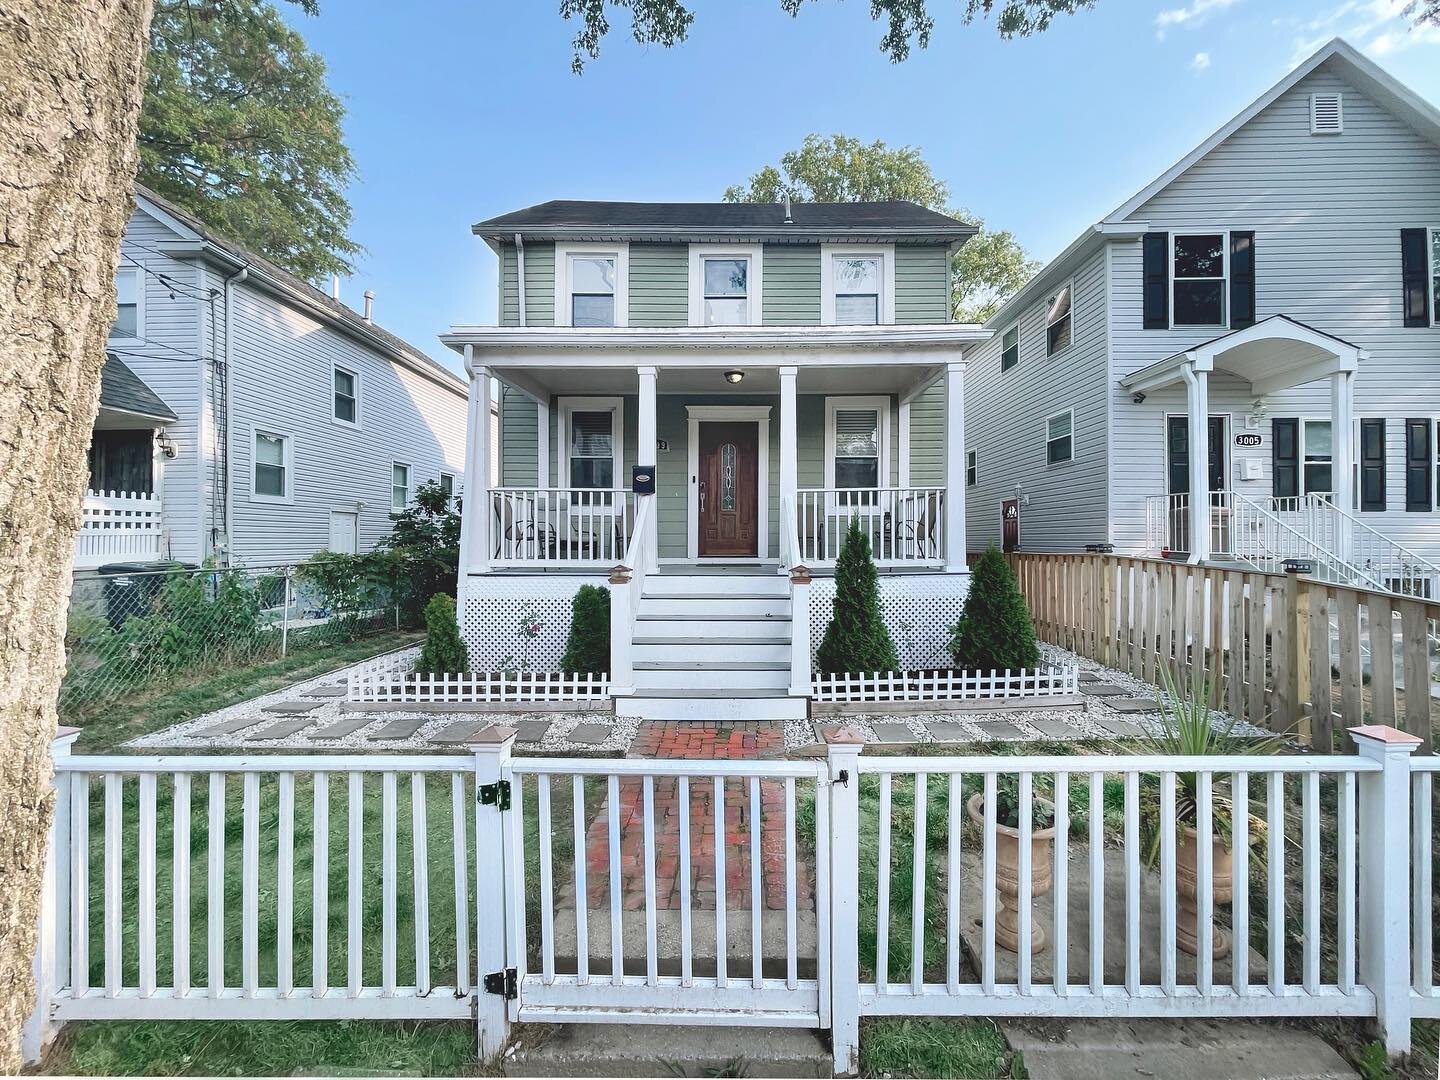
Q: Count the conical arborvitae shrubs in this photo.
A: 4